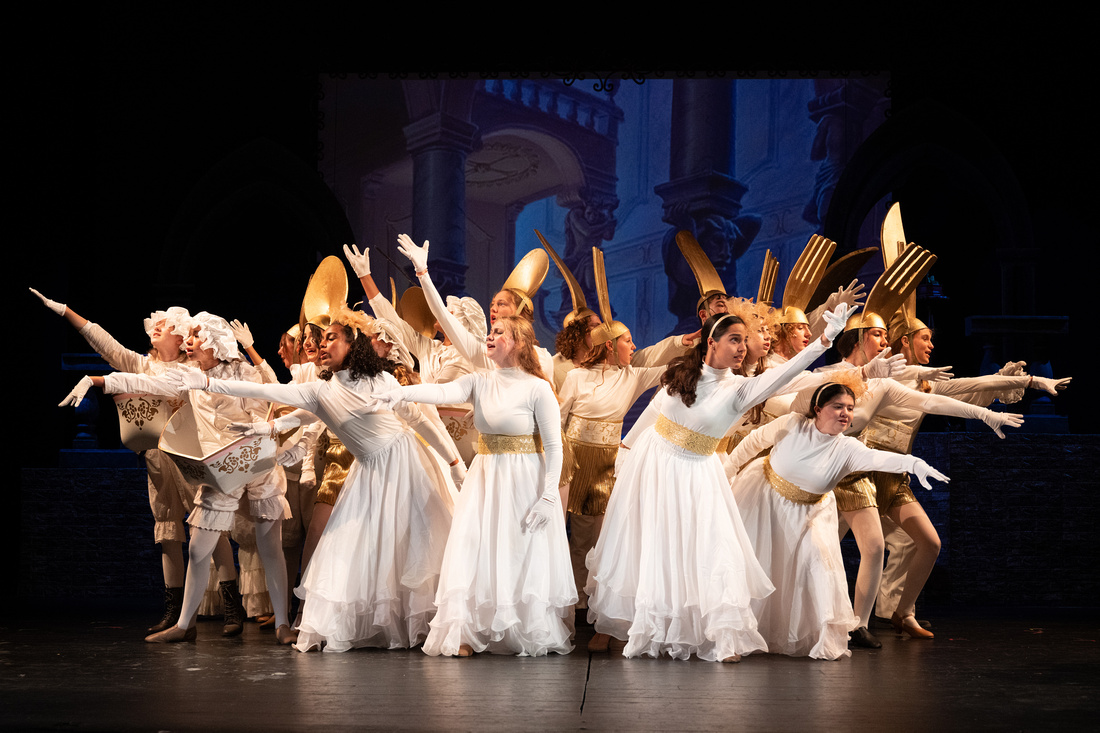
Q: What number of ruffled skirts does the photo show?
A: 4